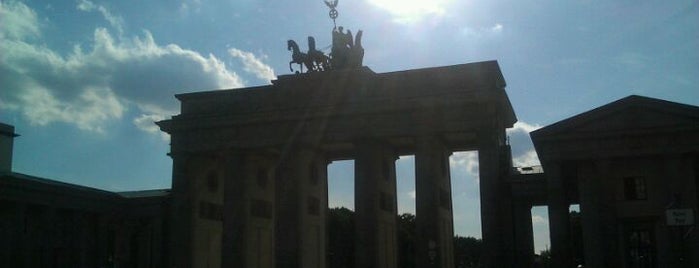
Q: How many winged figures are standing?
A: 1